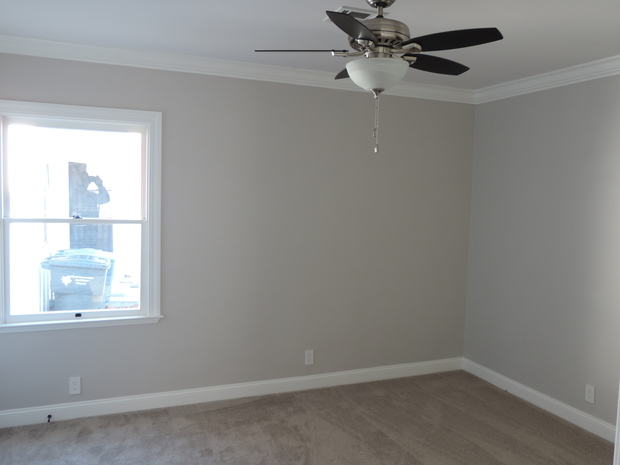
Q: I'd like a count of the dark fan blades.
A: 5